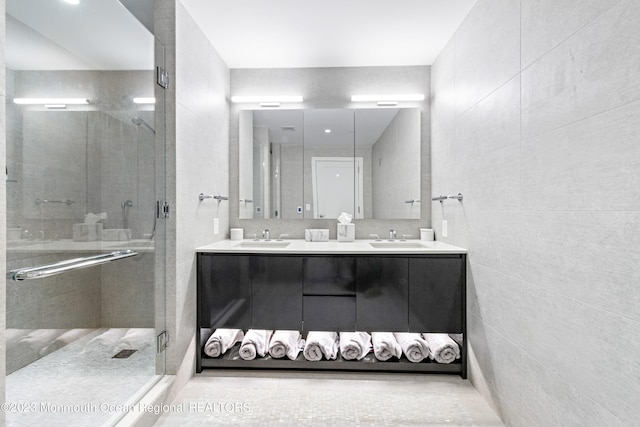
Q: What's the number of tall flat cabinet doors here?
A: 4